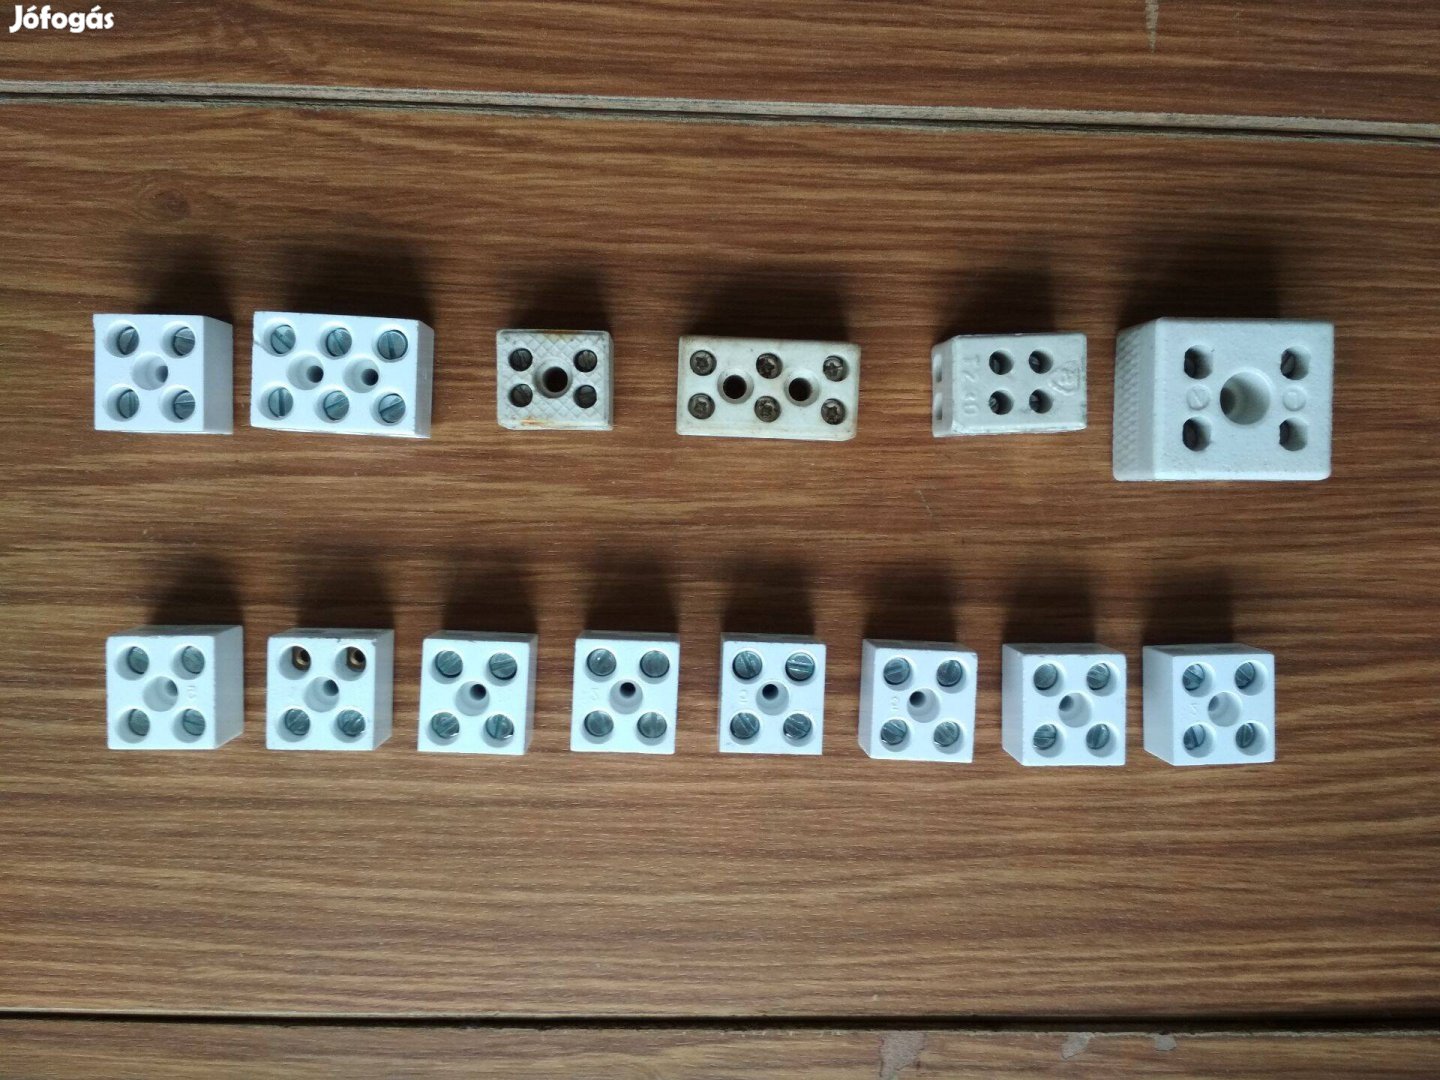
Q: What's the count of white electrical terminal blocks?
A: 14